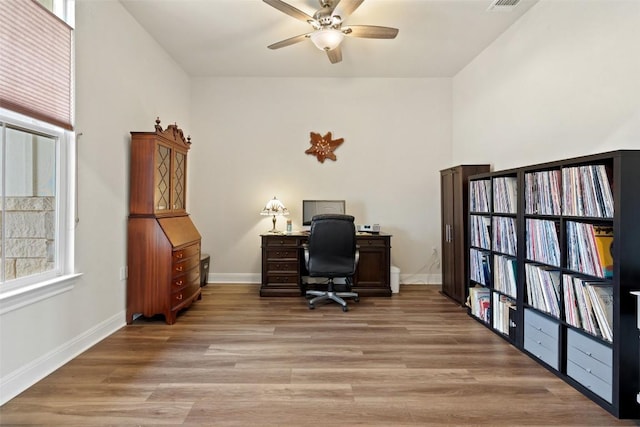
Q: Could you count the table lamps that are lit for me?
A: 1